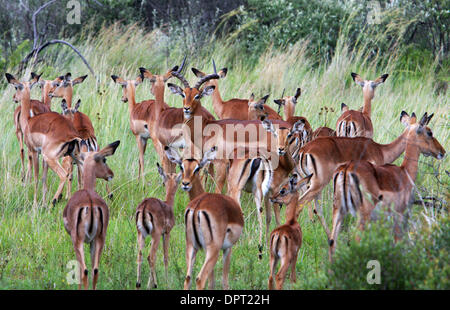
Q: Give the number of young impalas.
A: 2